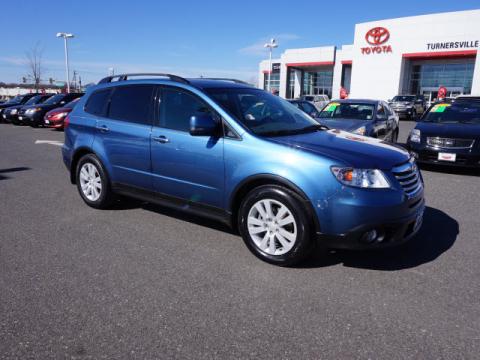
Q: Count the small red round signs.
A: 2